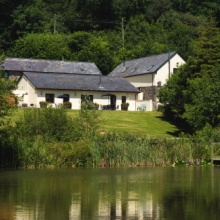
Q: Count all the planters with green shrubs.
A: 4